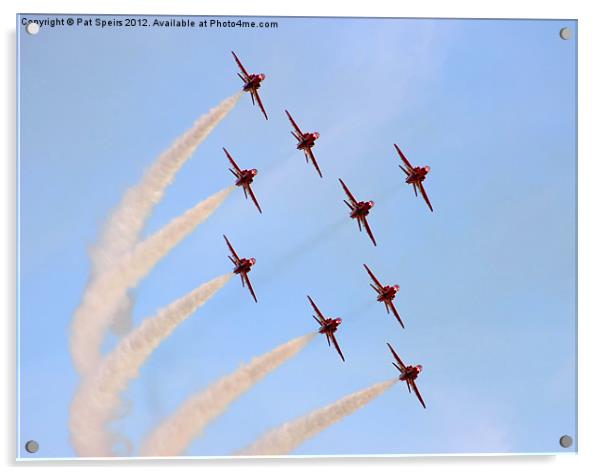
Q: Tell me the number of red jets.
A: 9